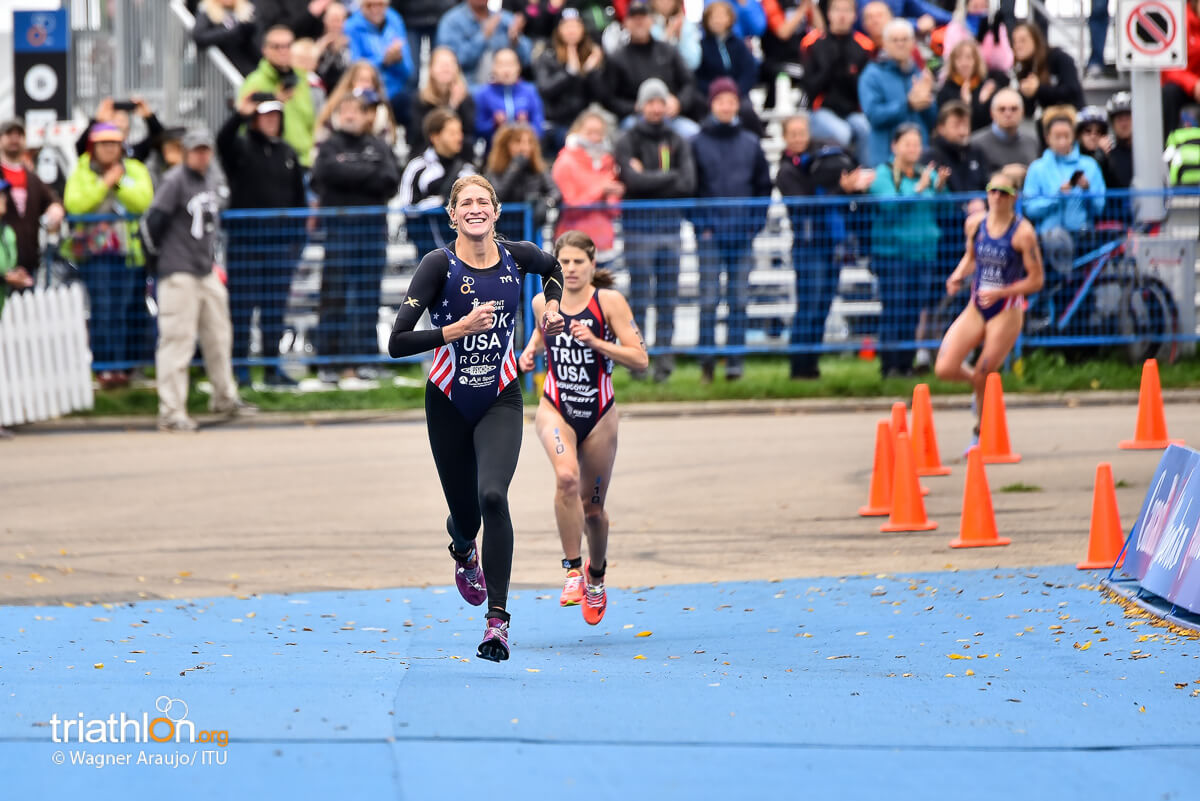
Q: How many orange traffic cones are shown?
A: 8